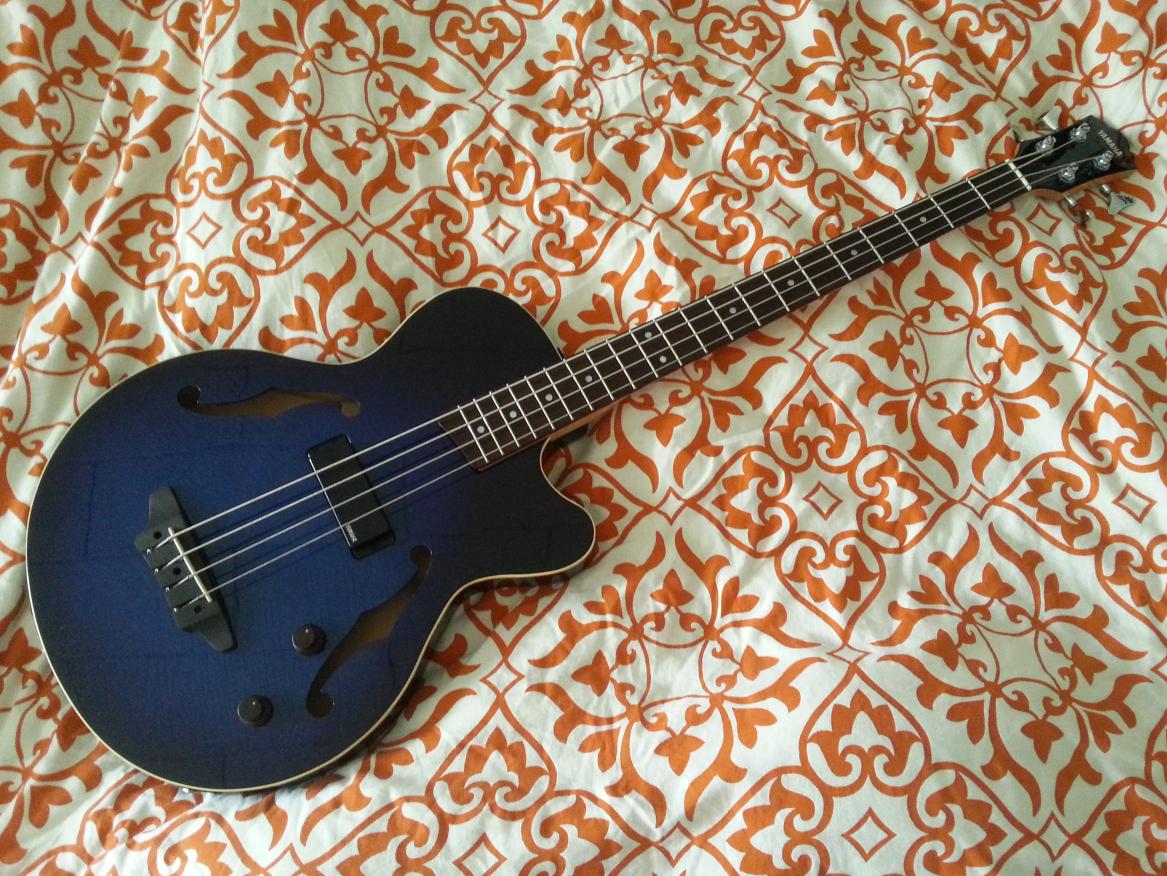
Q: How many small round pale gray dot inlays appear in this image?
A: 10